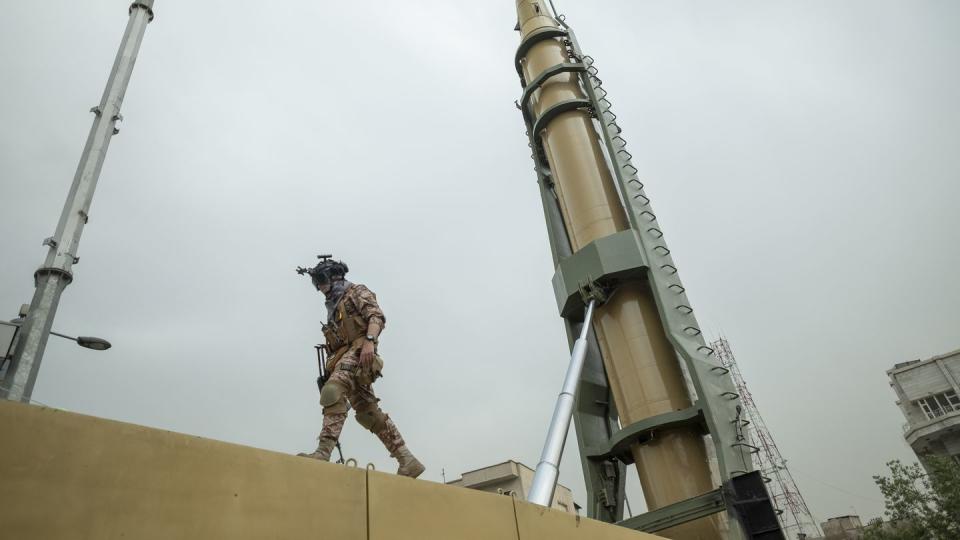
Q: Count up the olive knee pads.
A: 2